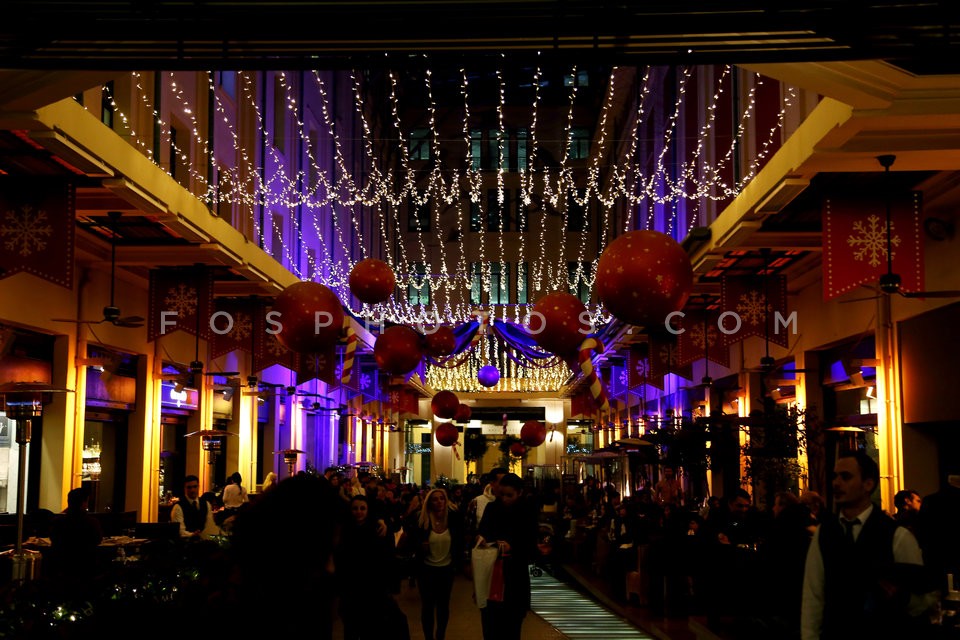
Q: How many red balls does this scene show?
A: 11